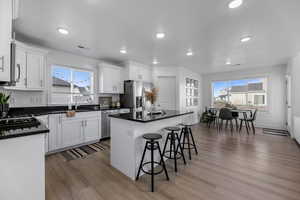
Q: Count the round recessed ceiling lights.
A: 8